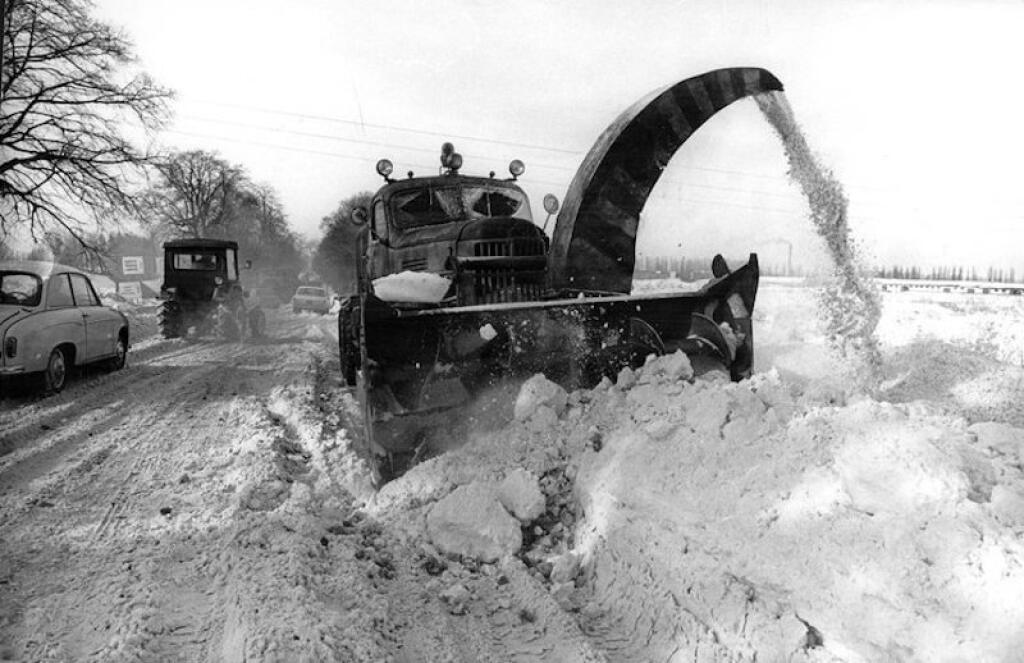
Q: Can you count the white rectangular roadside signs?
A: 2